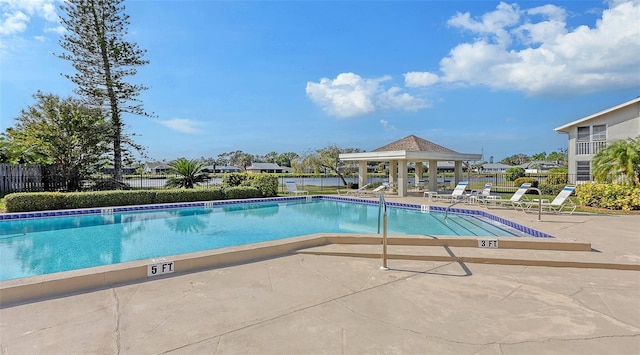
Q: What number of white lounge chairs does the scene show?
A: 7